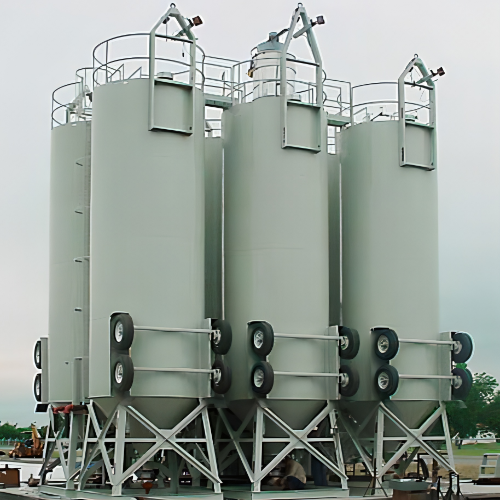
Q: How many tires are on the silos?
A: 14